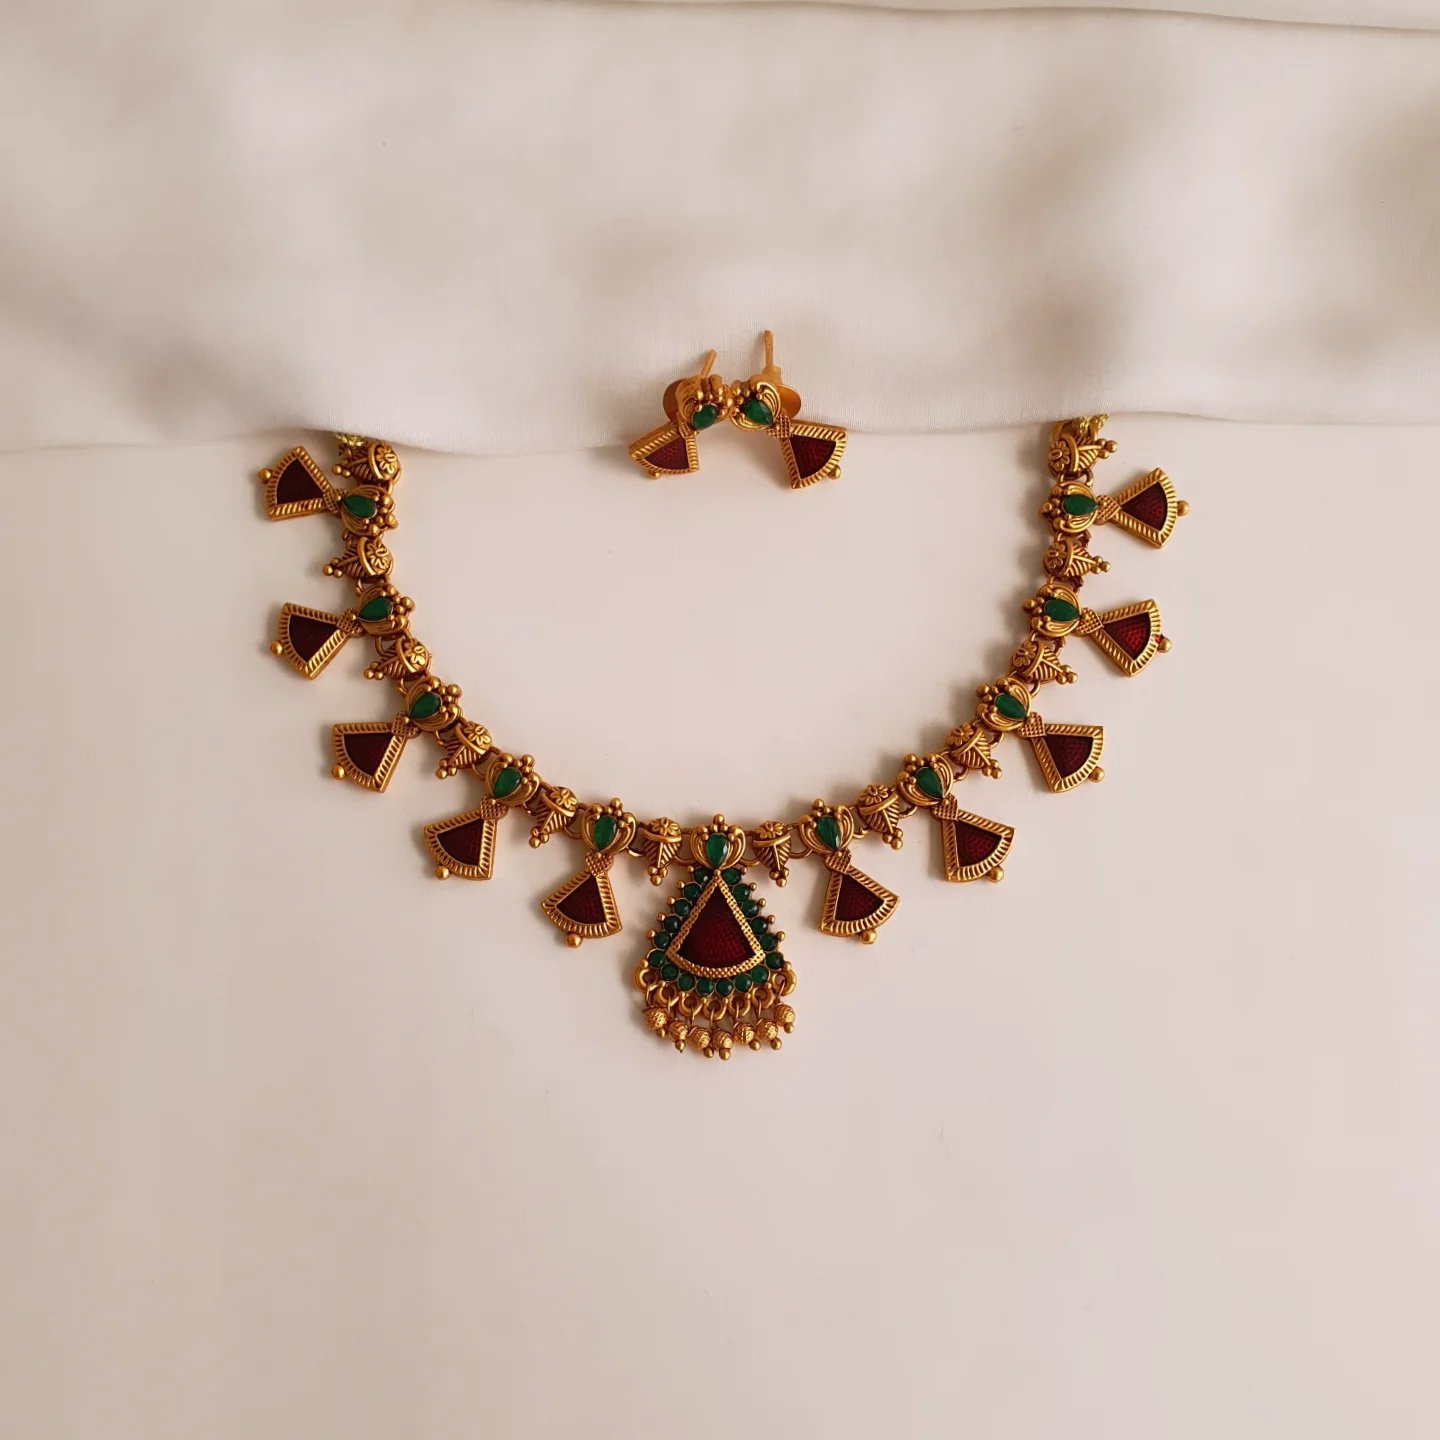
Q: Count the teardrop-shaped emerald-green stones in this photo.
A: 13